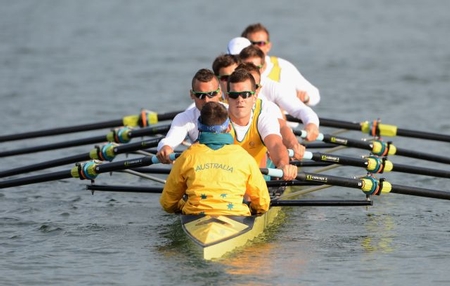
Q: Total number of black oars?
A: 8